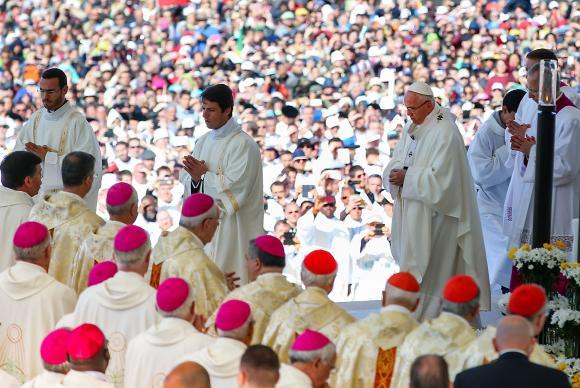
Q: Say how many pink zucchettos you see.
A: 11